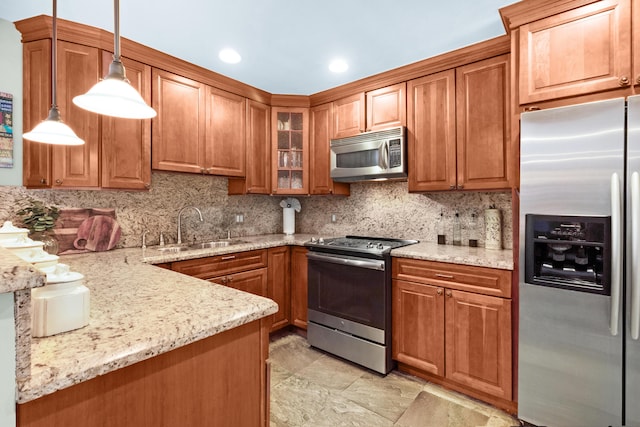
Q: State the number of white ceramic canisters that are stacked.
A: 4